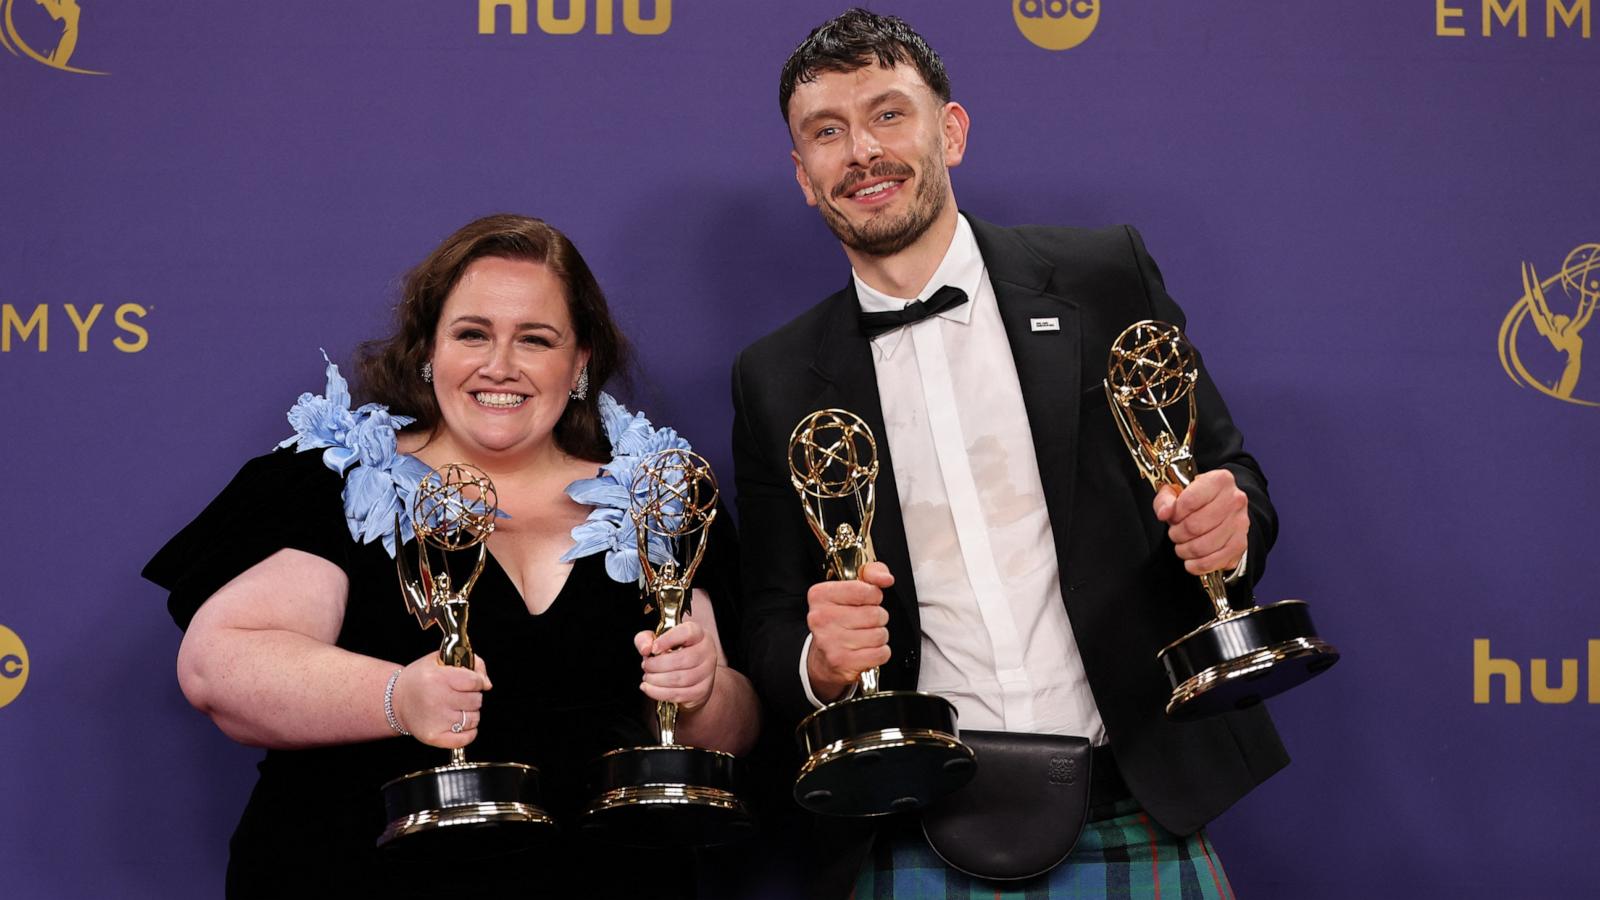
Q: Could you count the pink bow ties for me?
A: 0